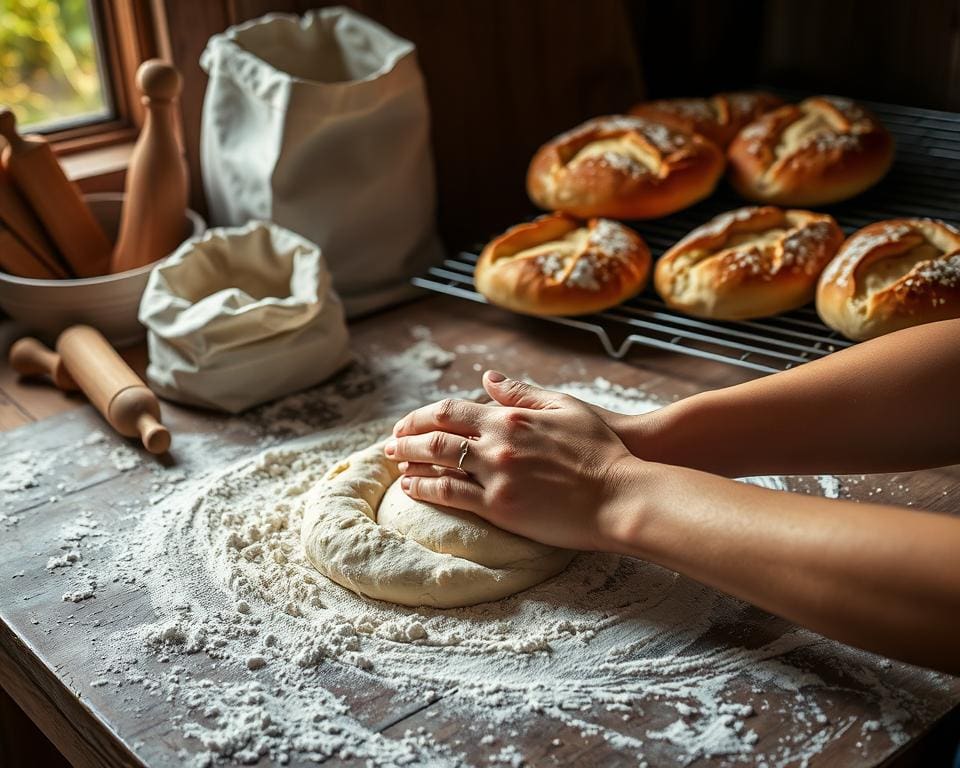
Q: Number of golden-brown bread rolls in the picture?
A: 6